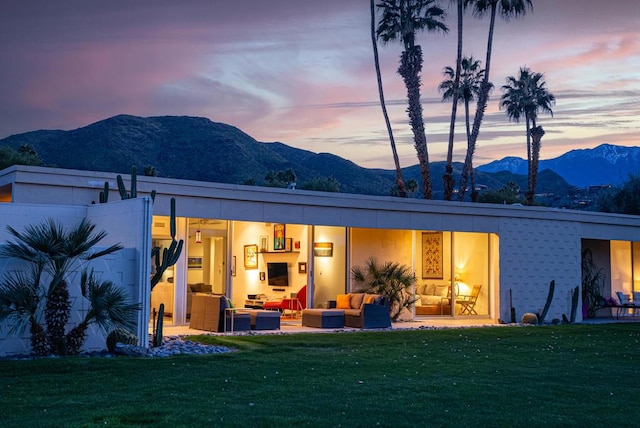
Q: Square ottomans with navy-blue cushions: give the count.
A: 2